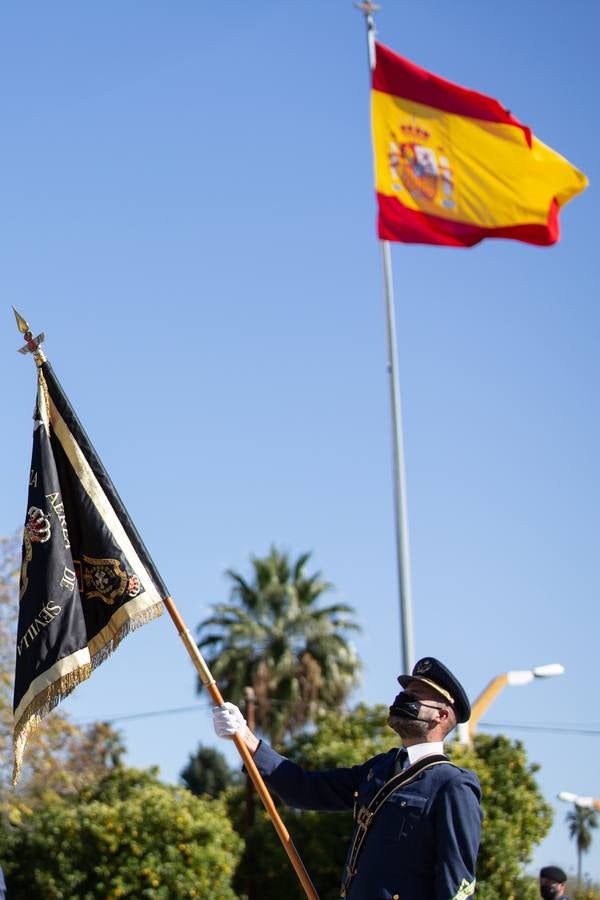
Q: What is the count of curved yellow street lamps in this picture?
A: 2